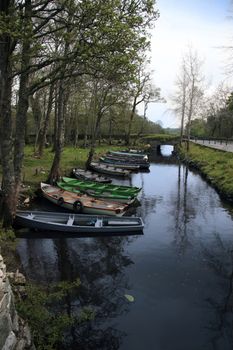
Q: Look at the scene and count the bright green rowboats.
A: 2